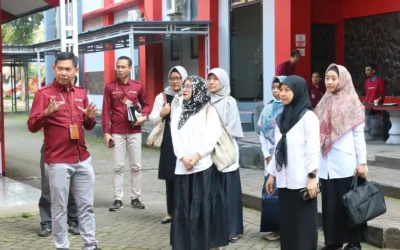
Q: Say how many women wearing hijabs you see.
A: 6